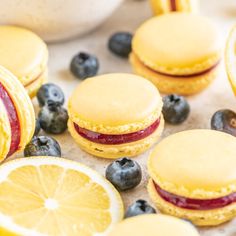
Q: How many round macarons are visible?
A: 7